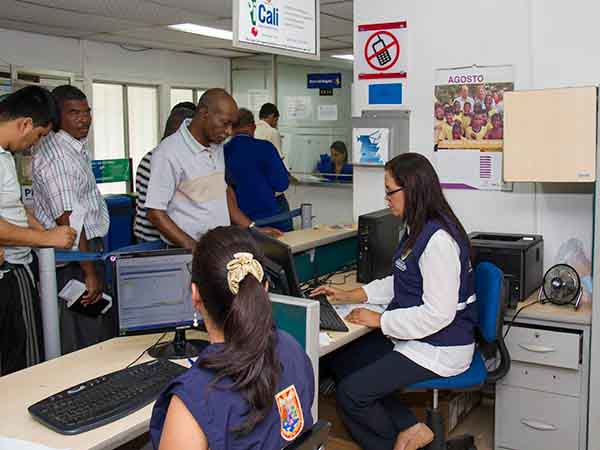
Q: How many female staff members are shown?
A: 3